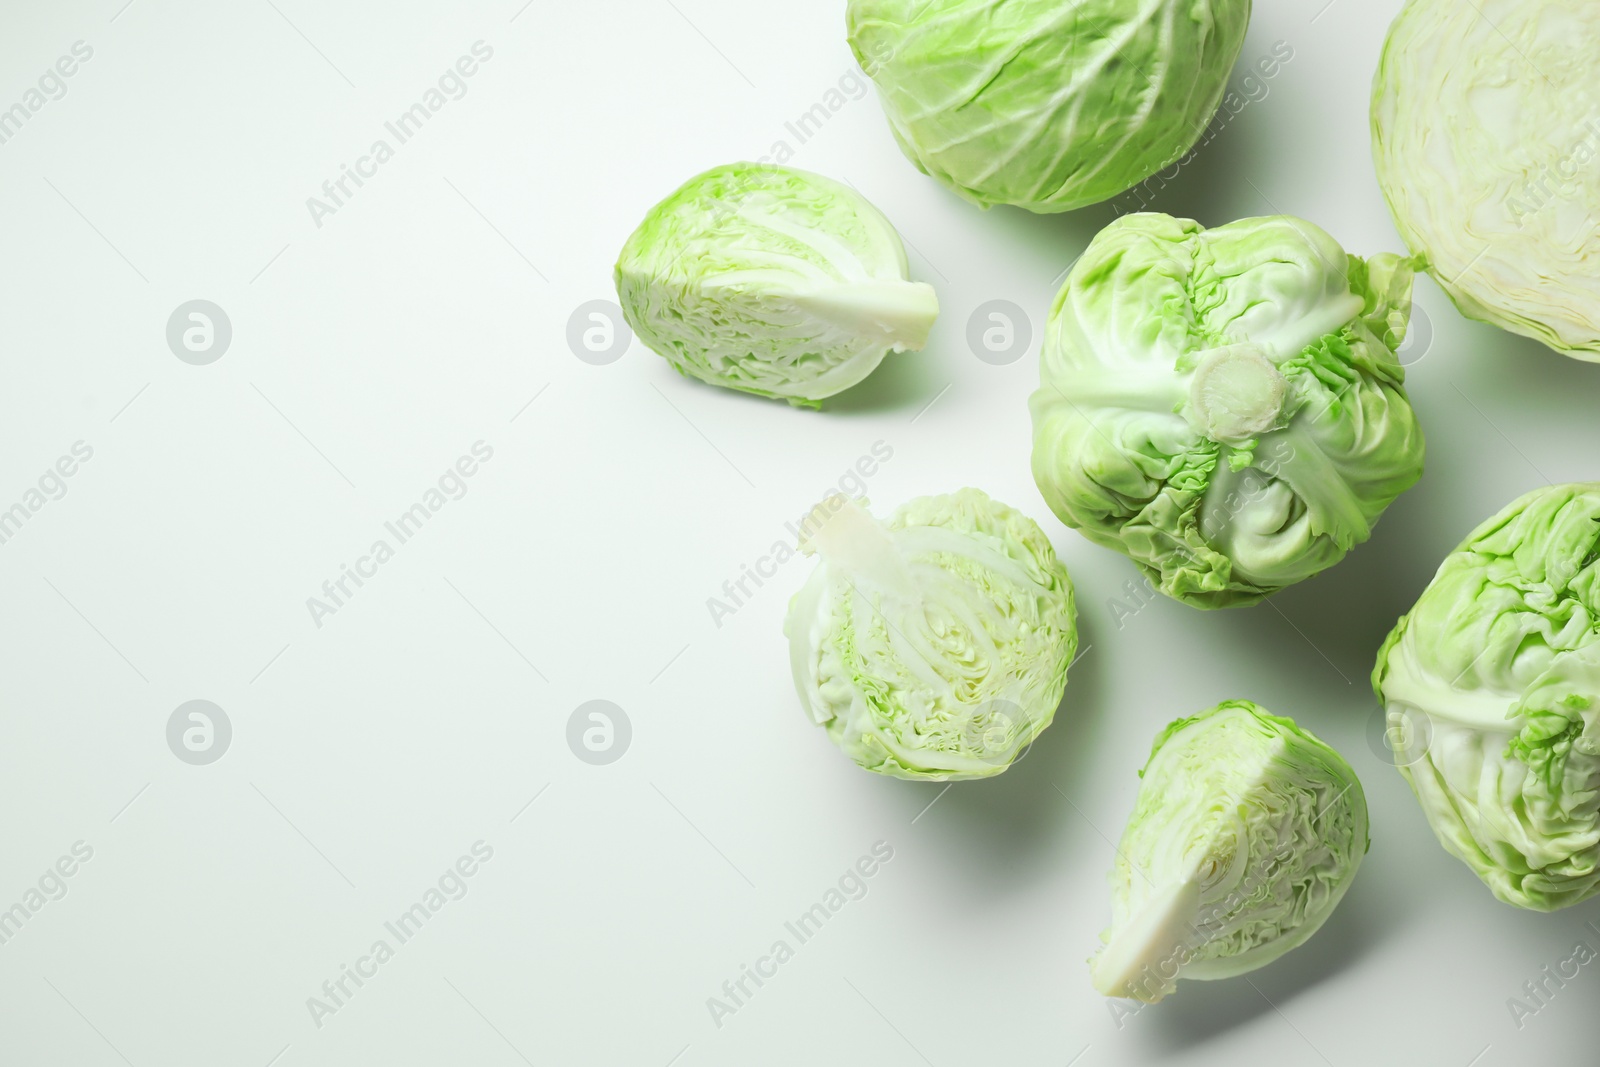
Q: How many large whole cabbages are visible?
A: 3